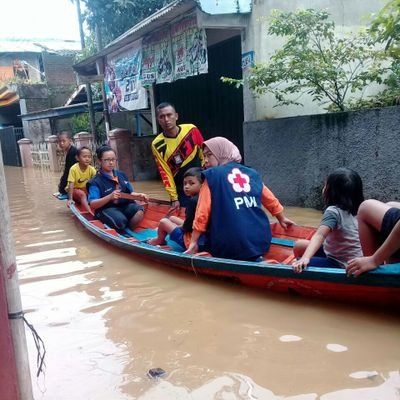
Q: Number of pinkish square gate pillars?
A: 4